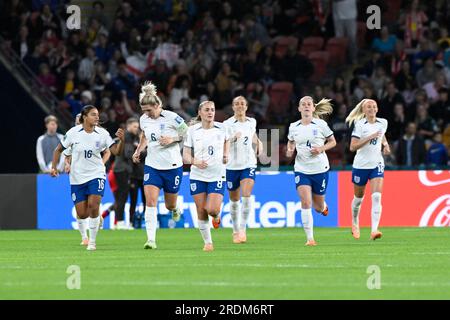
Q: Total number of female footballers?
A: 6